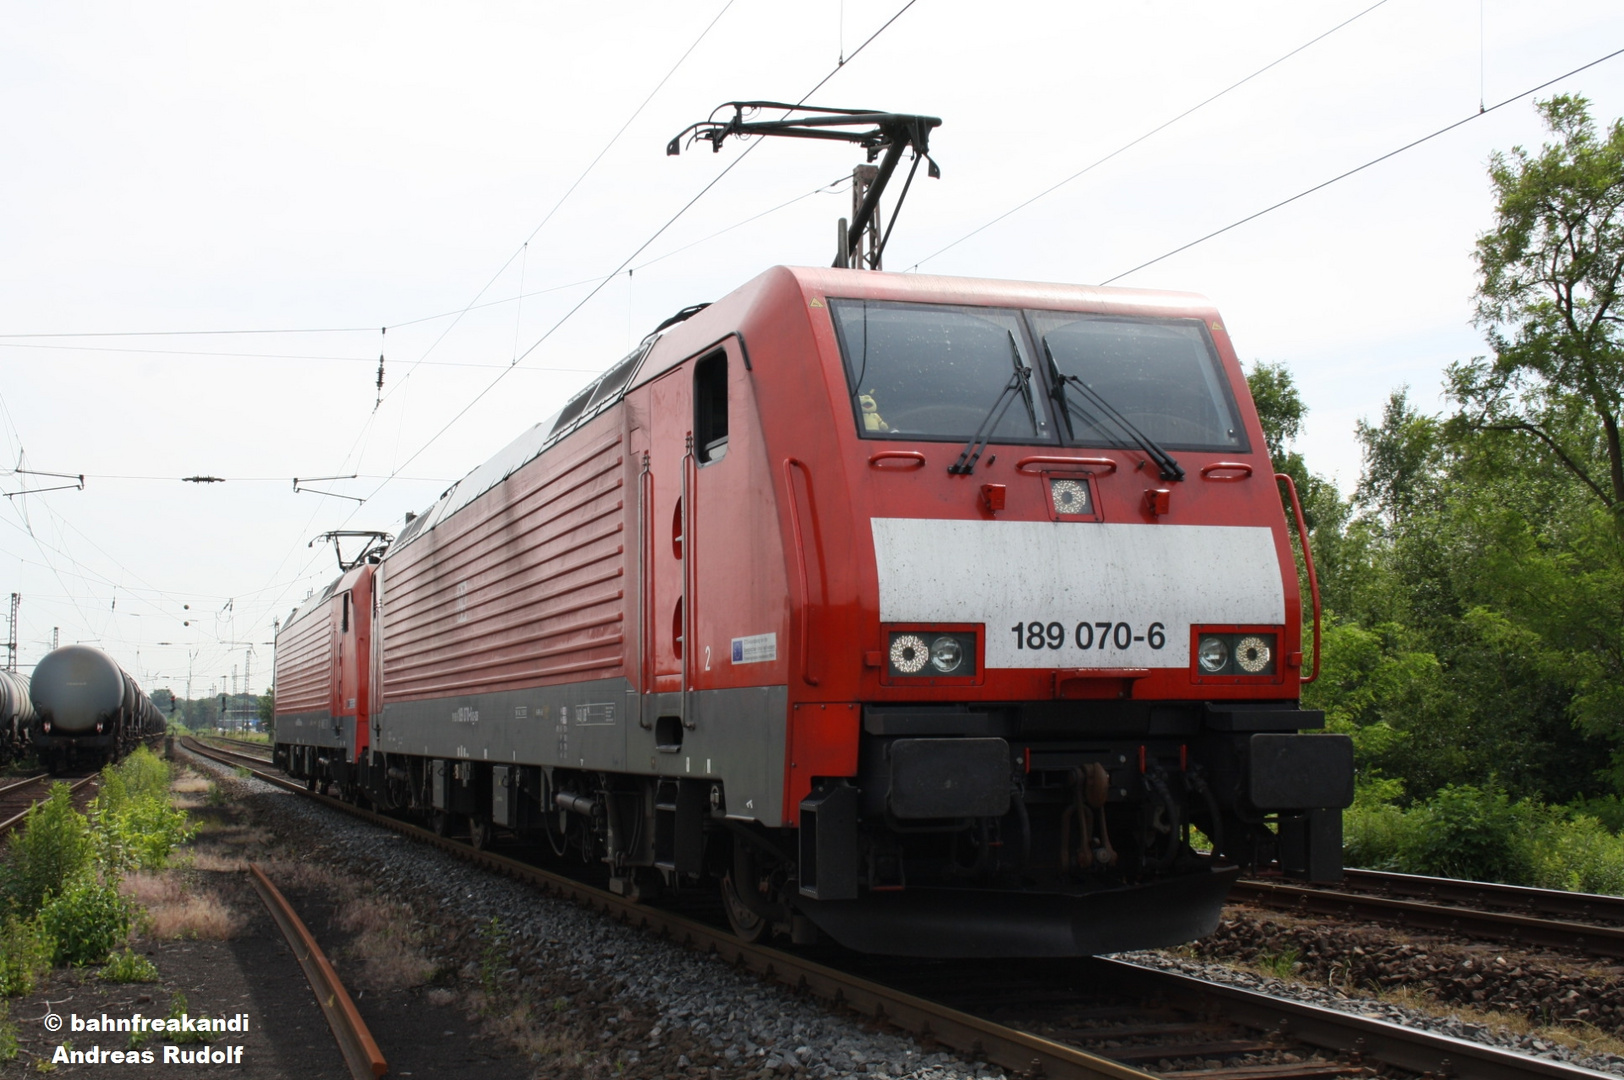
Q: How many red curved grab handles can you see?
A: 5